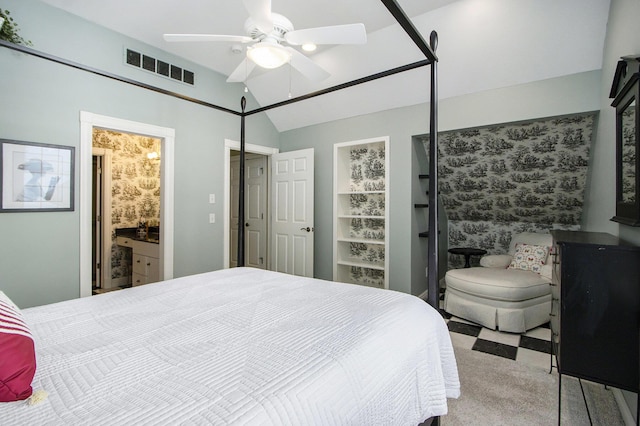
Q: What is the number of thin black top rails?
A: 3